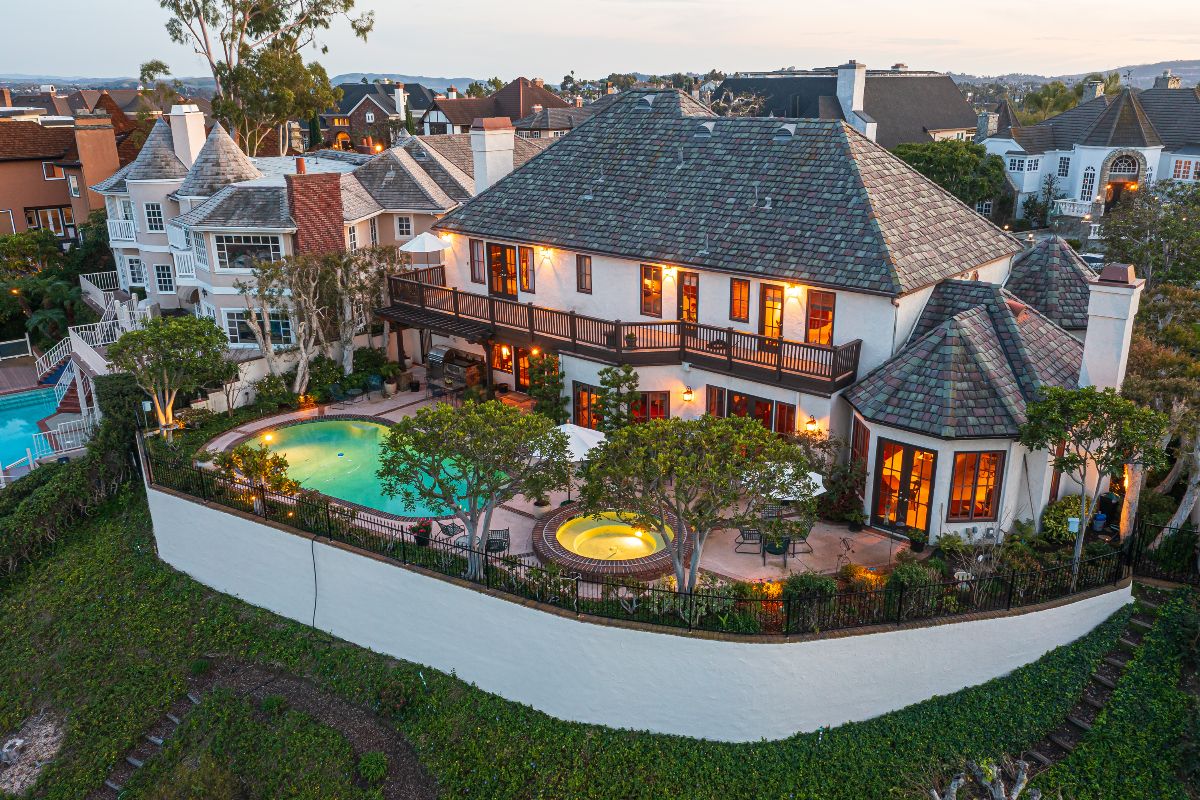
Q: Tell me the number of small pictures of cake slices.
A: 0